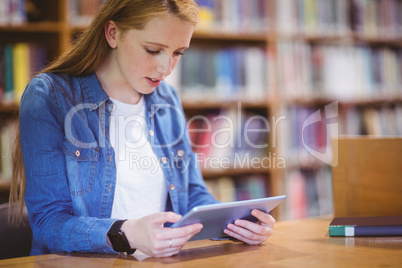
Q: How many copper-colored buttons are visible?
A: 5